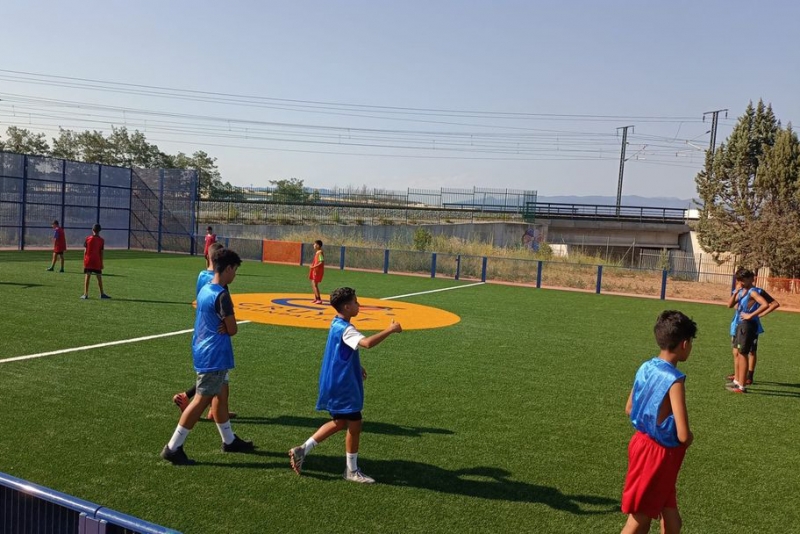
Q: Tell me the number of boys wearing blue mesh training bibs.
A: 6